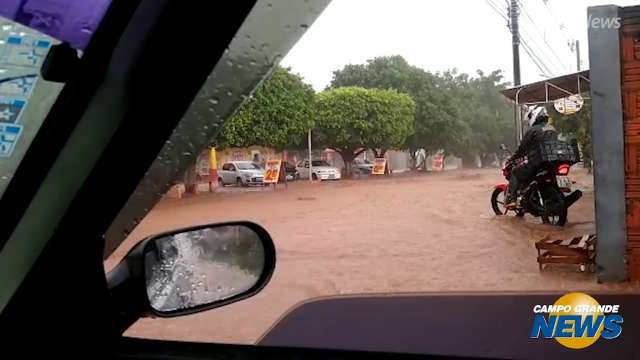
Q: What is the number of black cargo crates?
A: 1